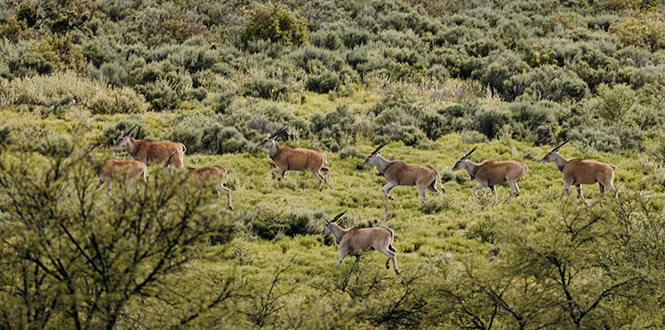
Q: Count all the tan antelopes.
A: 8